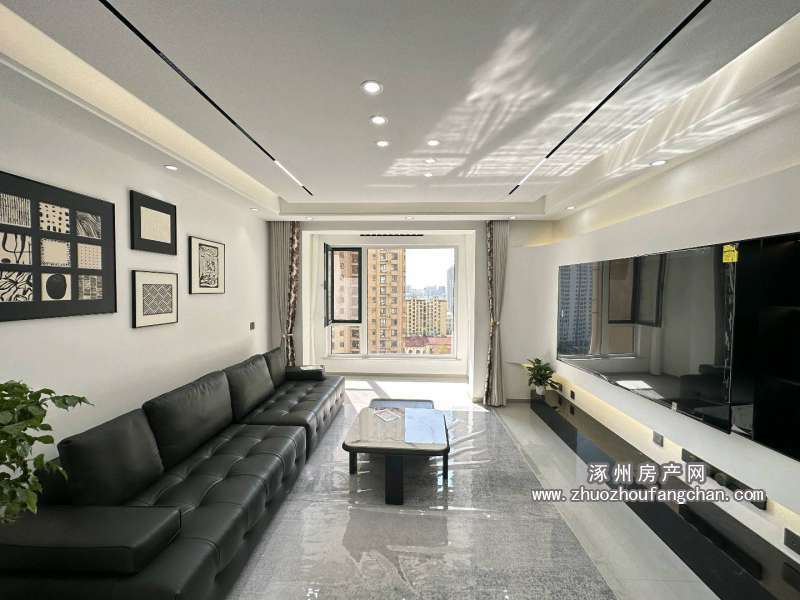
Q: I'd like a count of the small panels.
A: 9